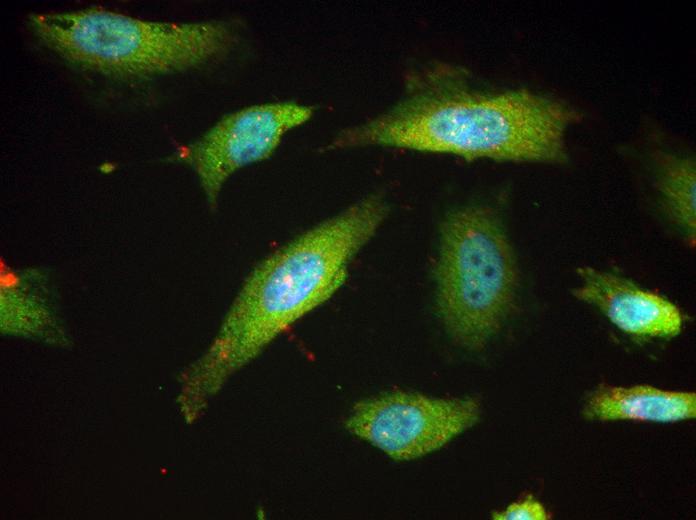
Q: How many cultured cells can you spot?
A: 11